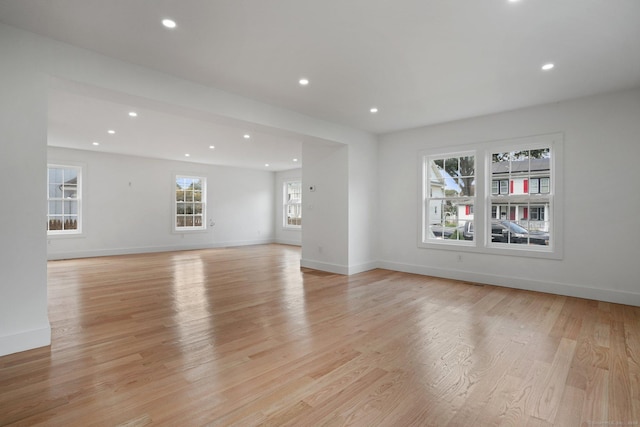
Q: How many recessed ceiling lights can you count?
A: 13